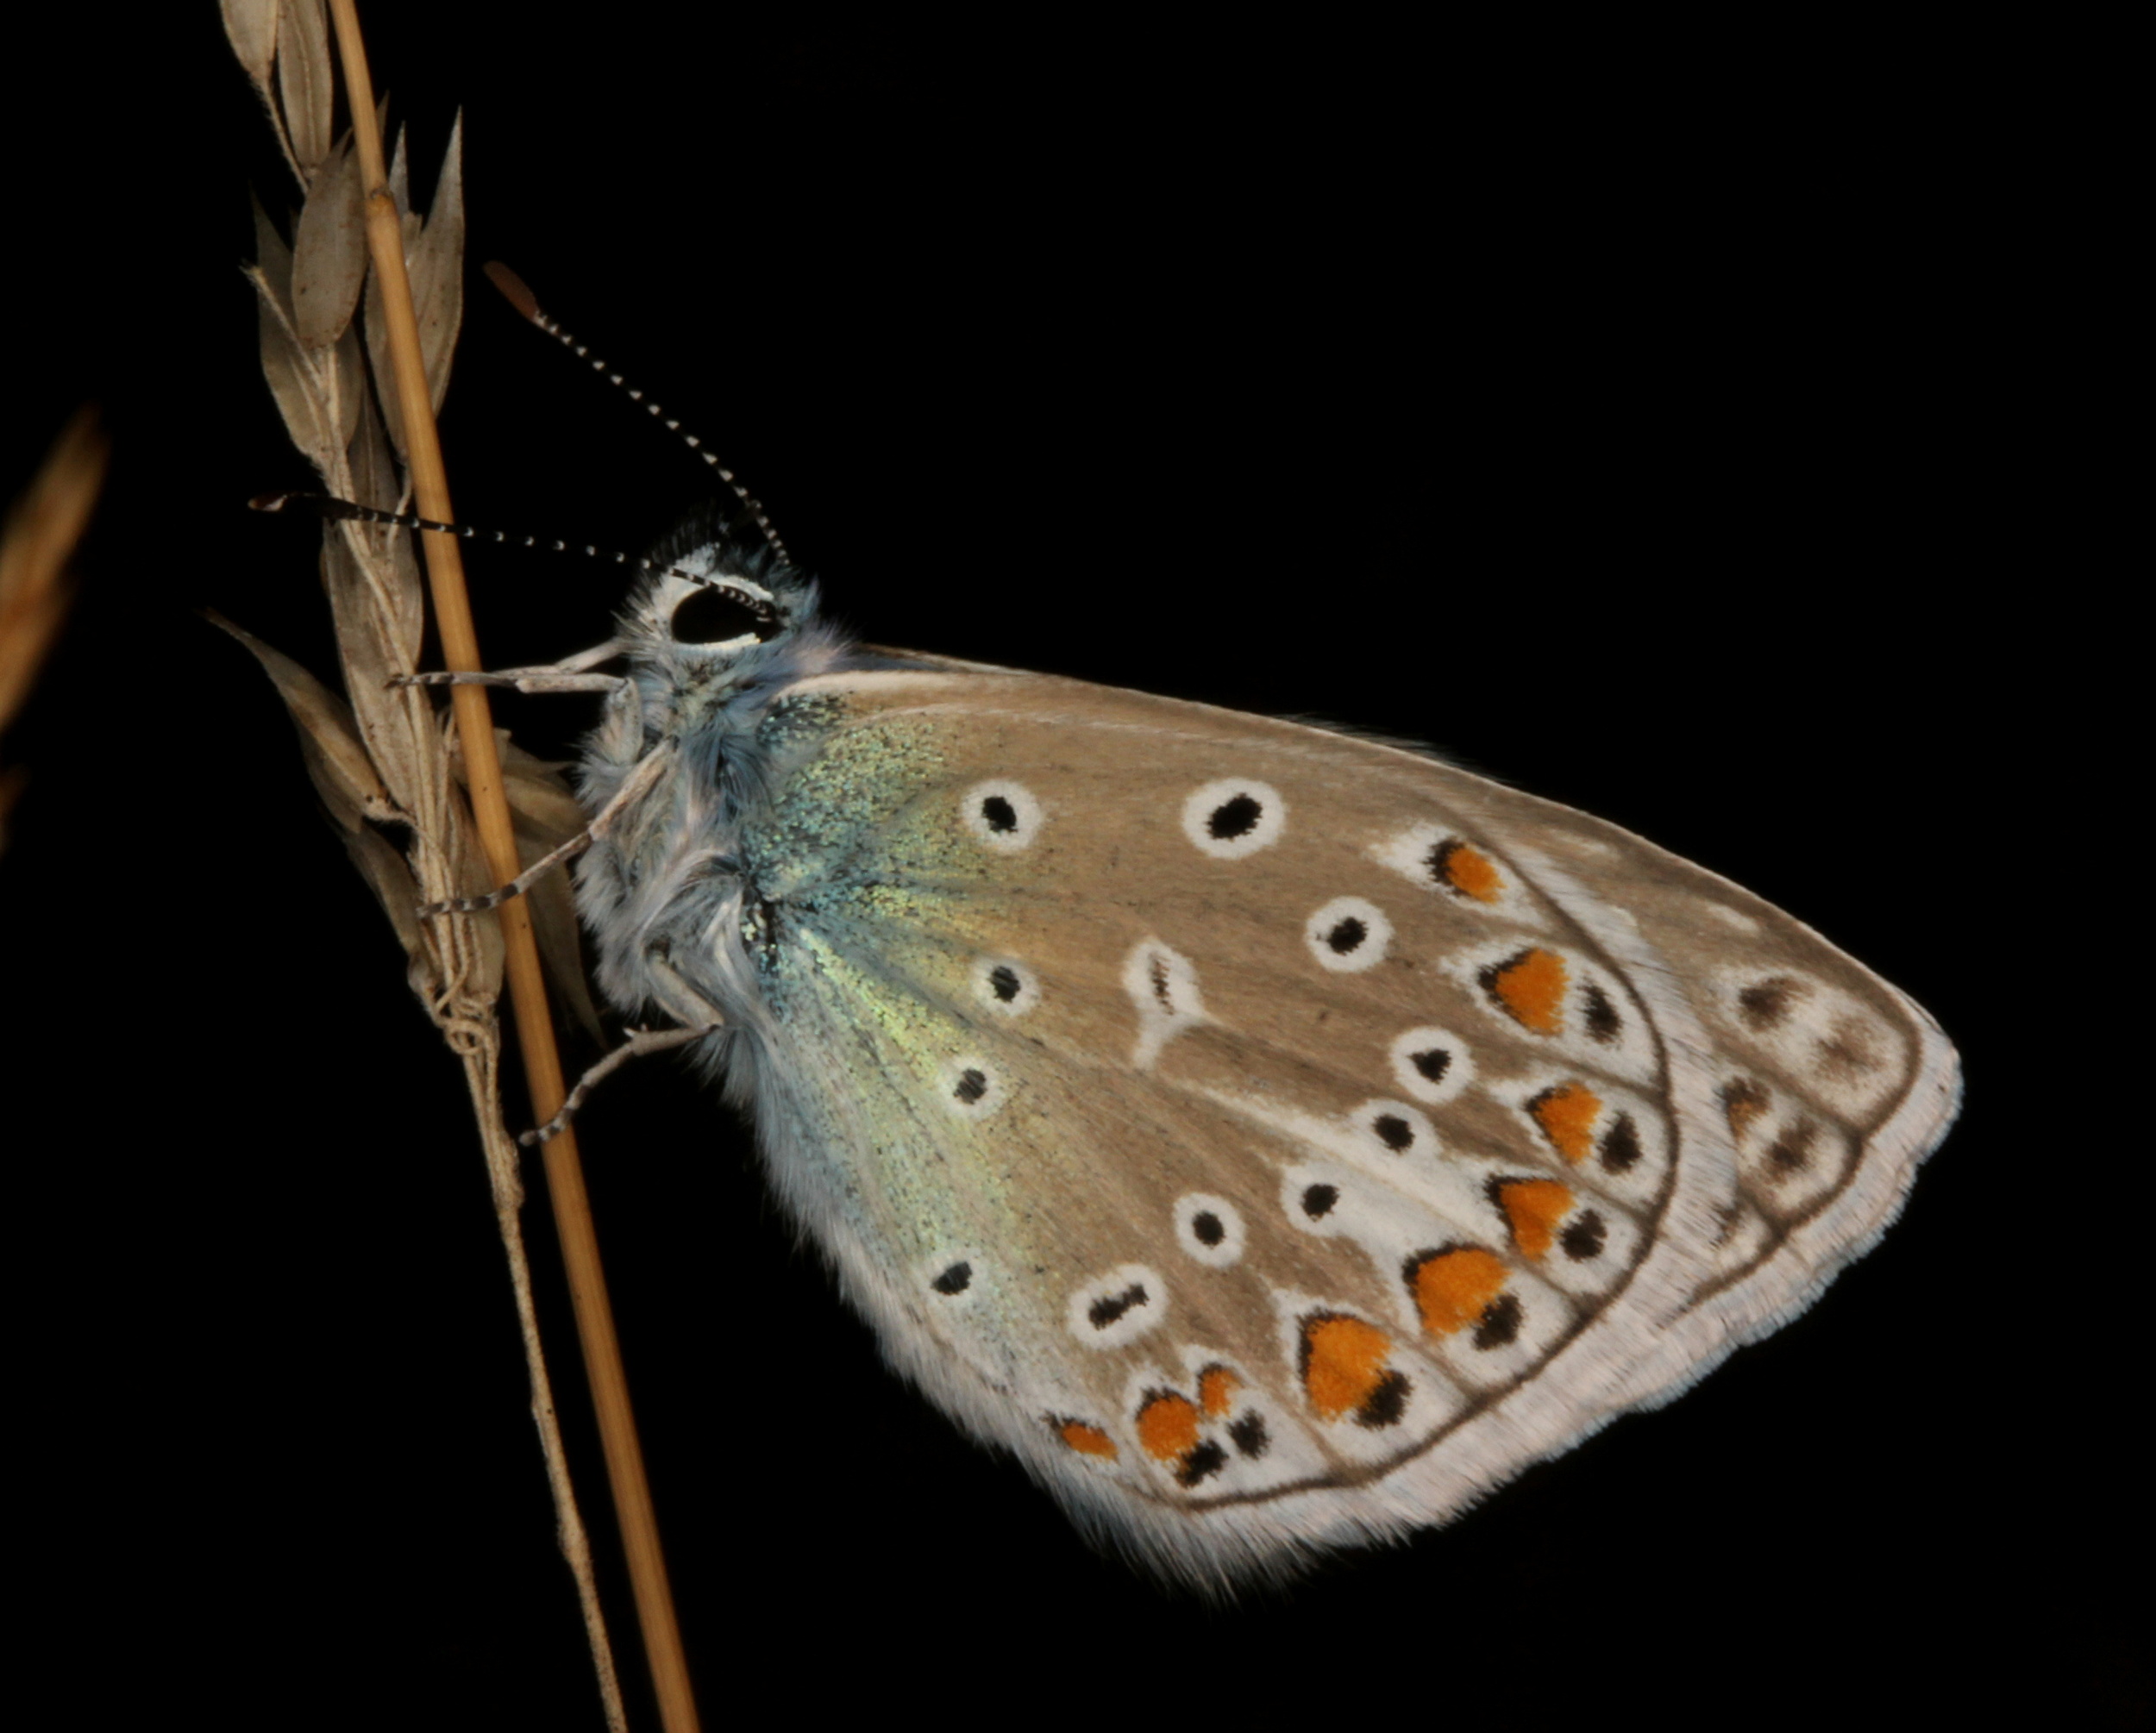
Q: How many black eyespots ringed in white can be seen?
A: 11